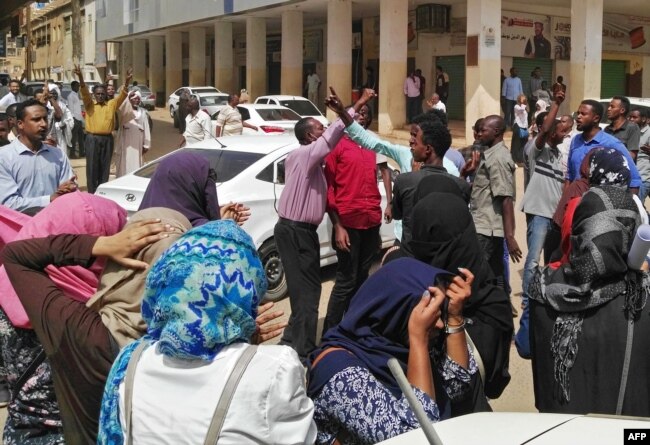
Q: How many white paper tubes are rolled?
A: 1